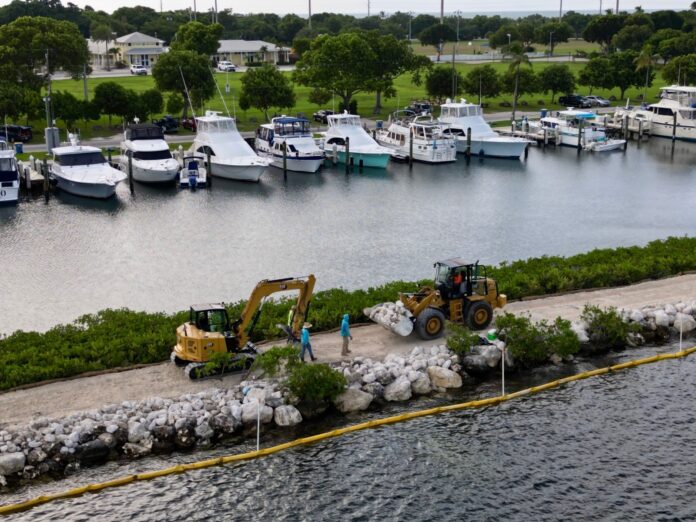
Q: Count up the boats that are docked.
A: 12